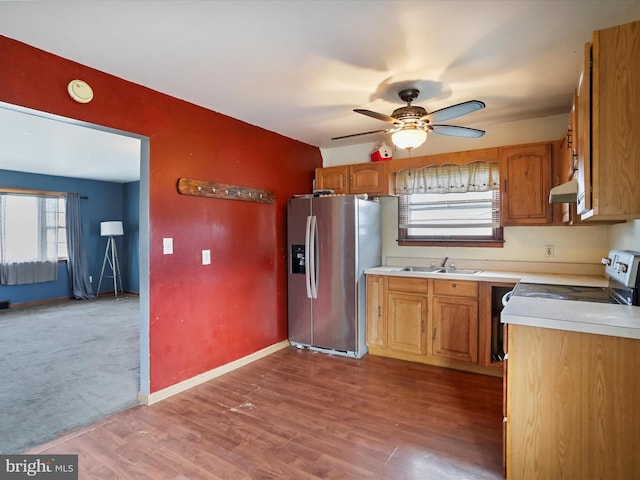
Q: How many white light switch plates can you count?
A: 2